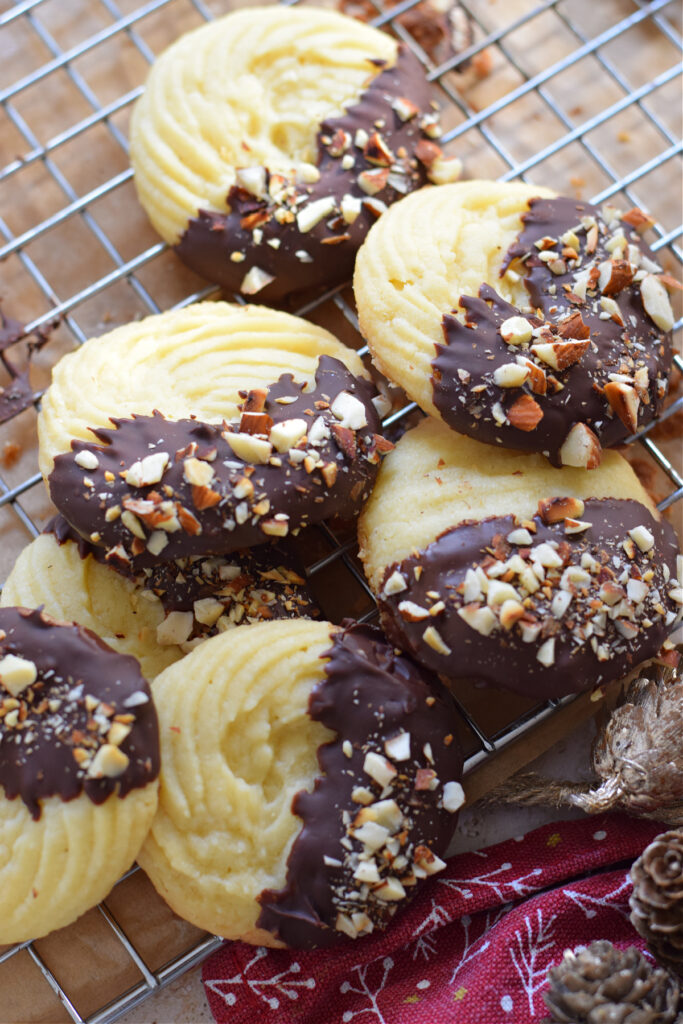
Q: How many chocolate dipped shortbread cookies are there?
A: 7